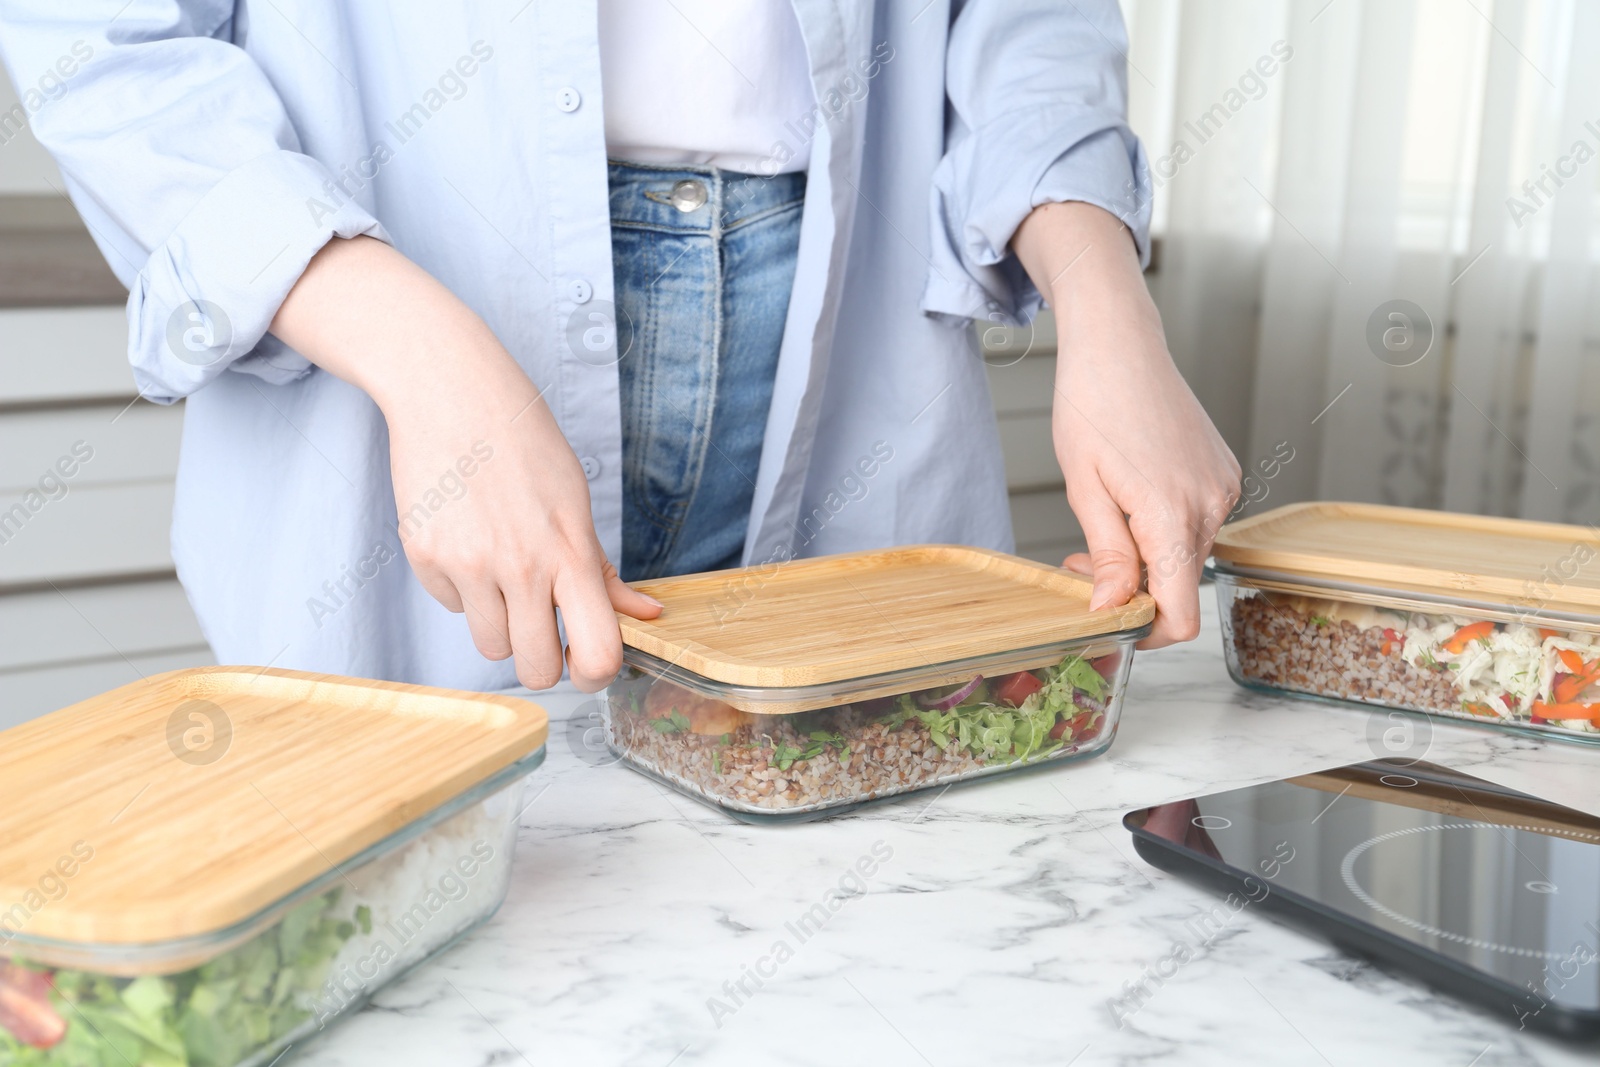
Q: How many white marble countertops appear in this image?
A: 1